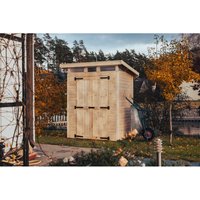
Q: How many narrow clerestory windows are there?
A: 3